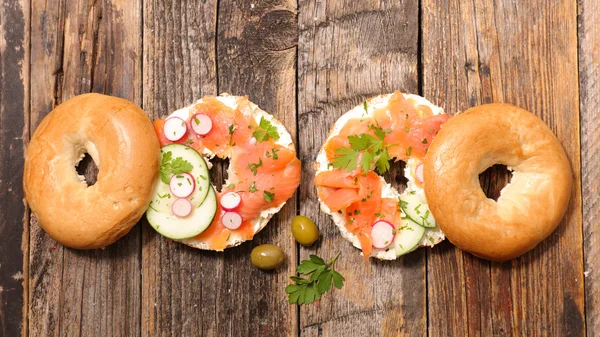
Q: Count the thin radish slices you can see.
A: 8